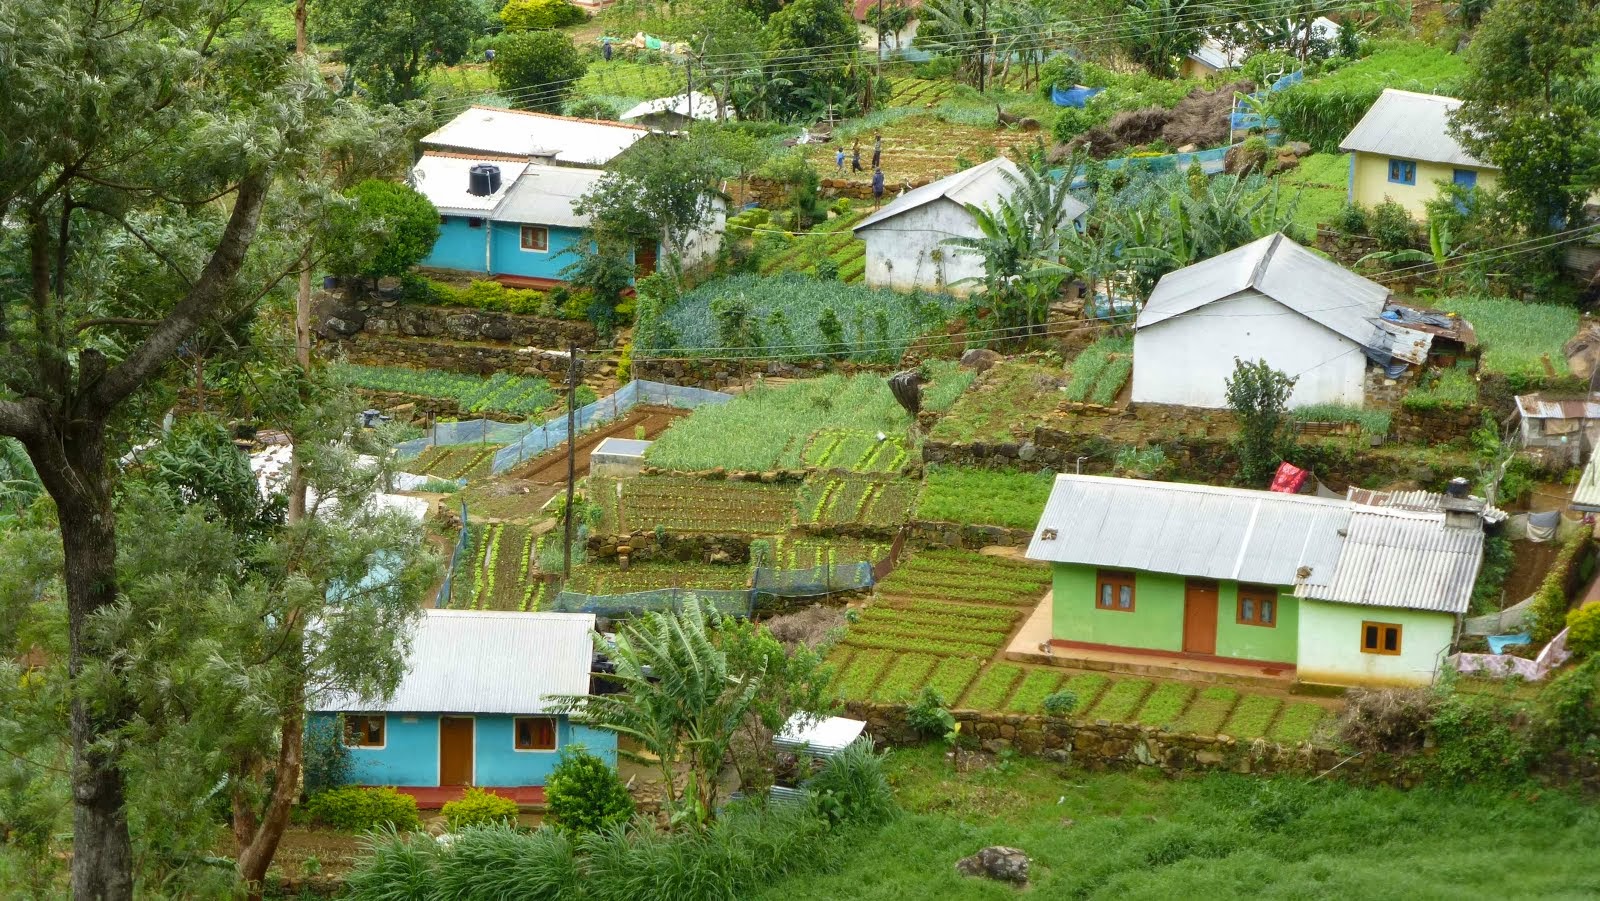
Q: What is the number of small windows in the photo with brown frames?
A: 6